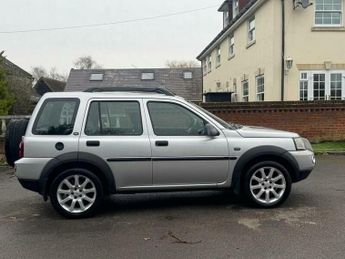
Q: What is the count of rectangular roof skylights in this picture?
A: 3